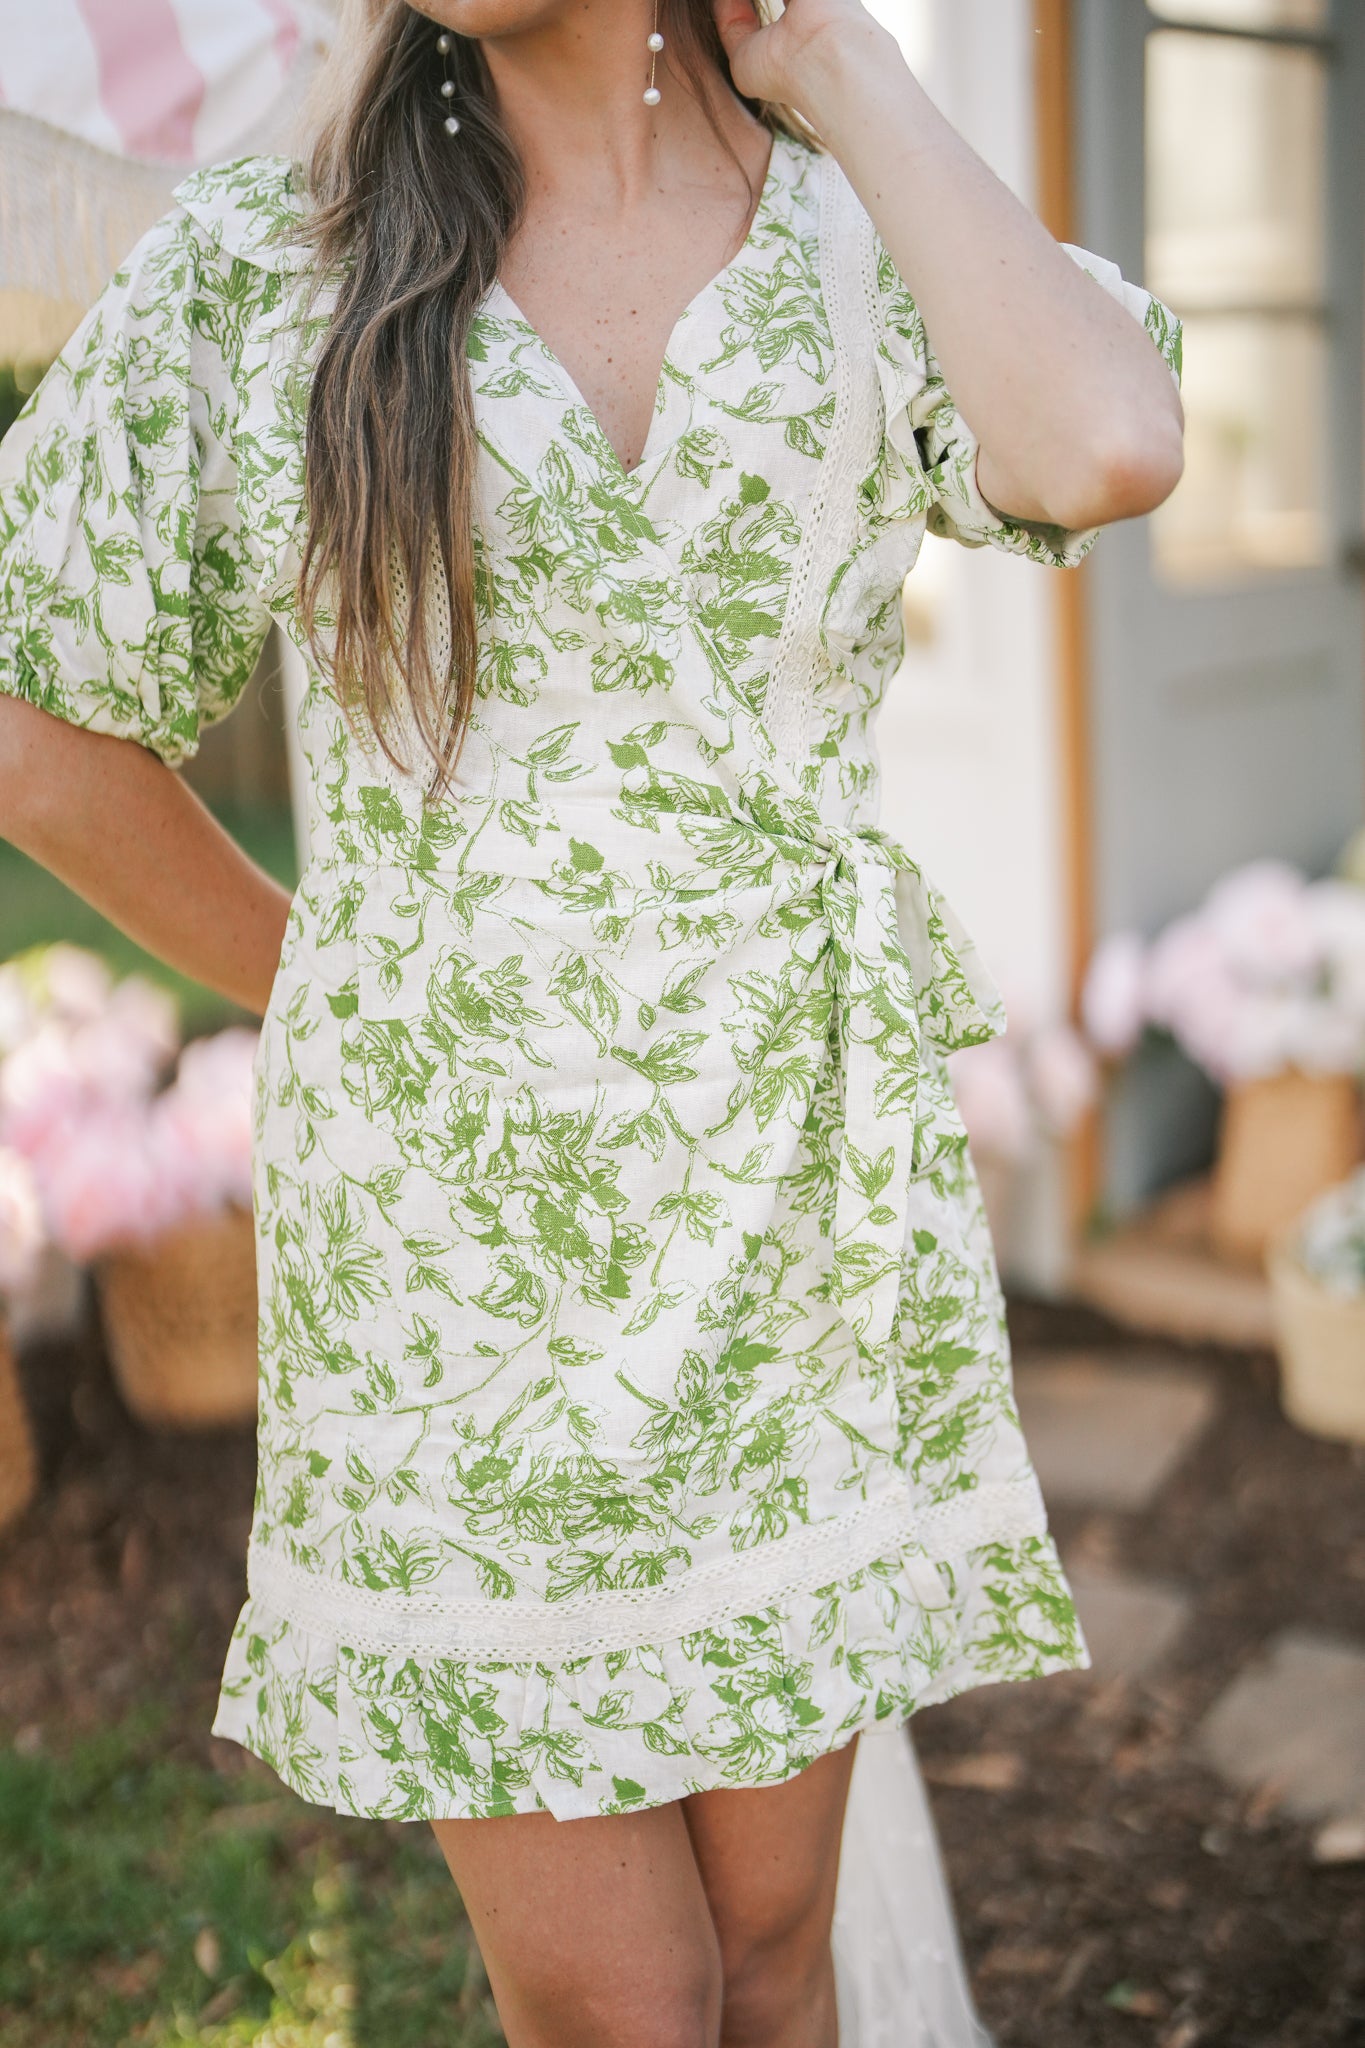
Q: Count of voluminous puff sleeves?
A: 2